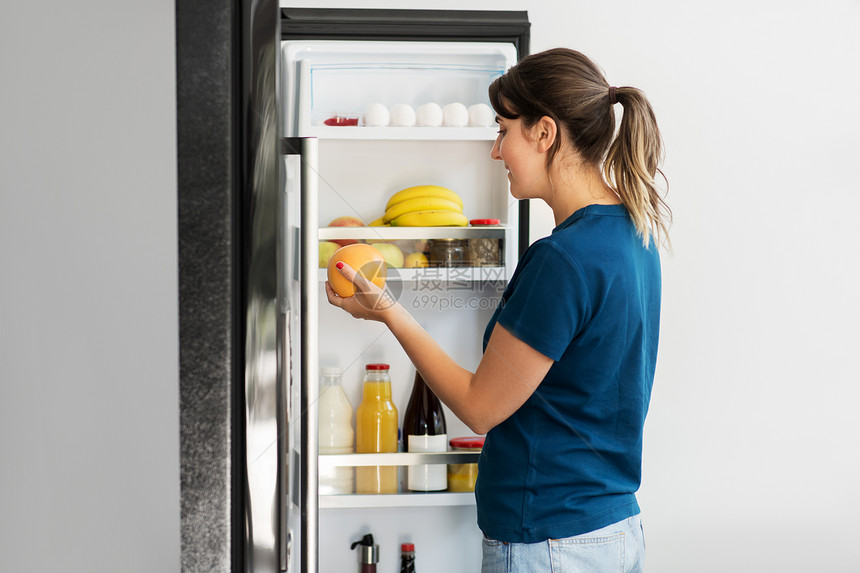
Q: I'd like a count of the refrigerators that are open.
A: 1